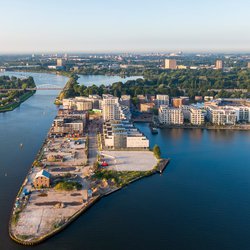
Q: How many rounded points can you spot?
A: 1